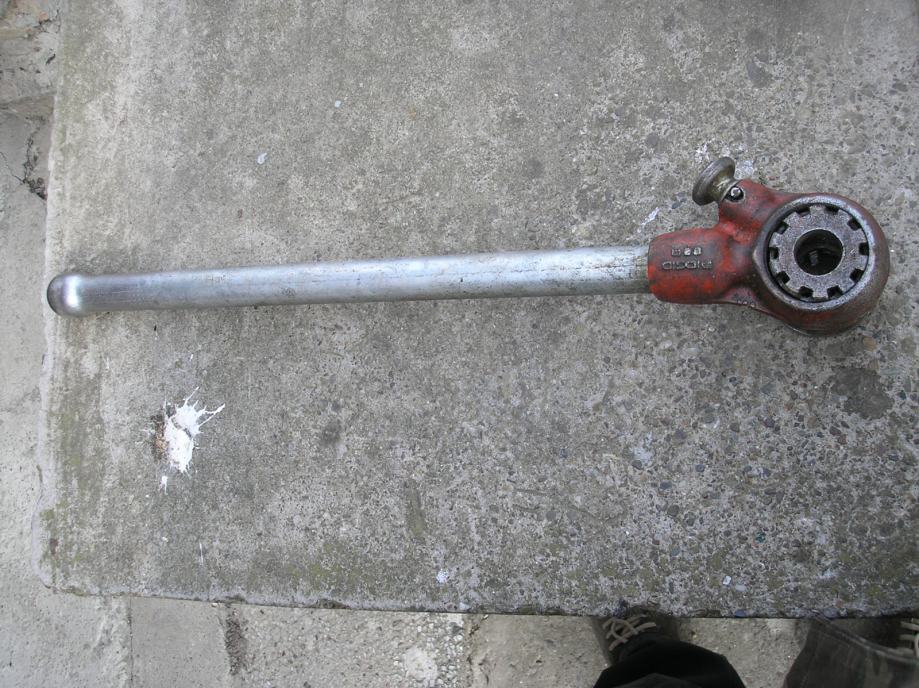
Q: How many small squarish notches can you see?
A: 10